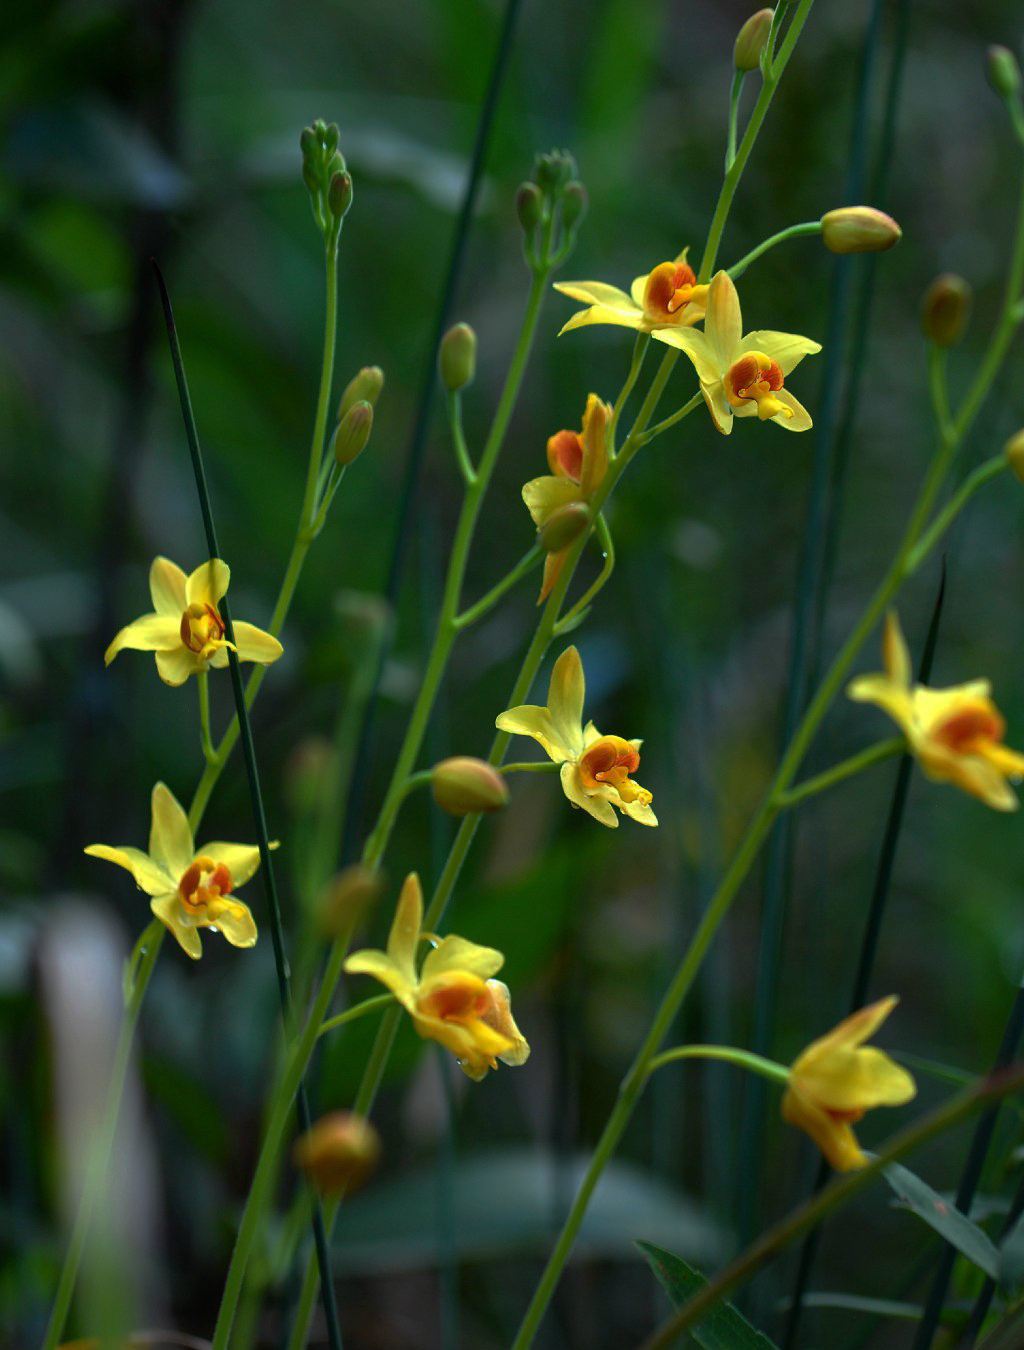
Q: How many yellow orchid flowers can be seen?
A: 9